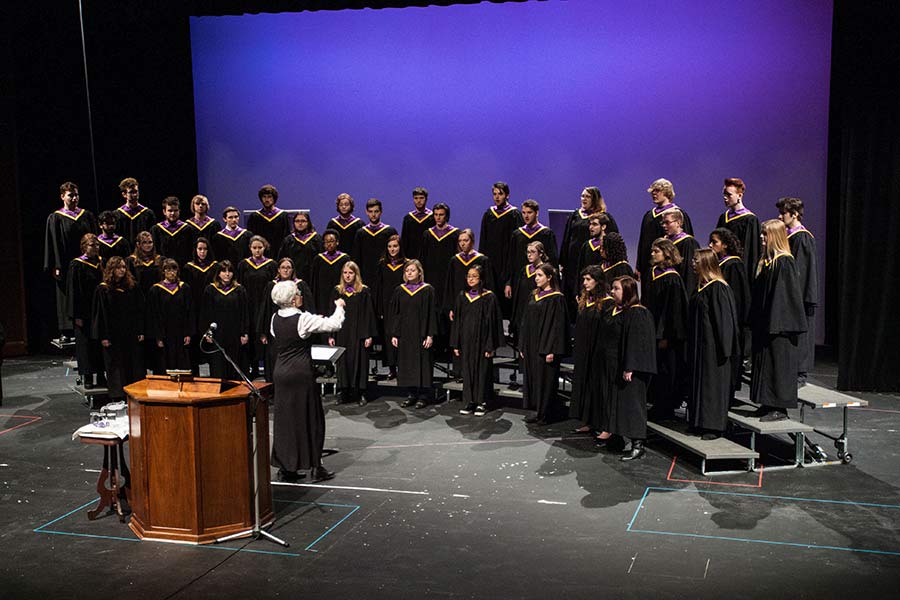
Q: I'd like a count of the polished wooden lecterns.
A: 1